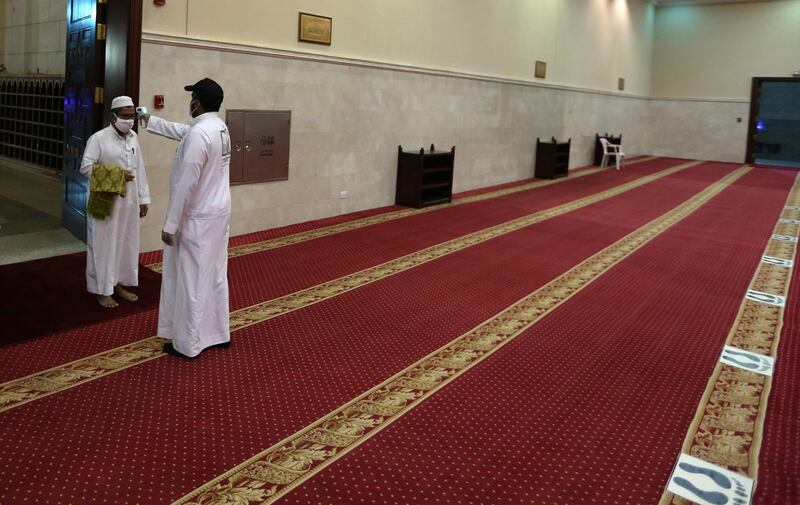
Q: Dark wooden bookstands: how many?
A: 3